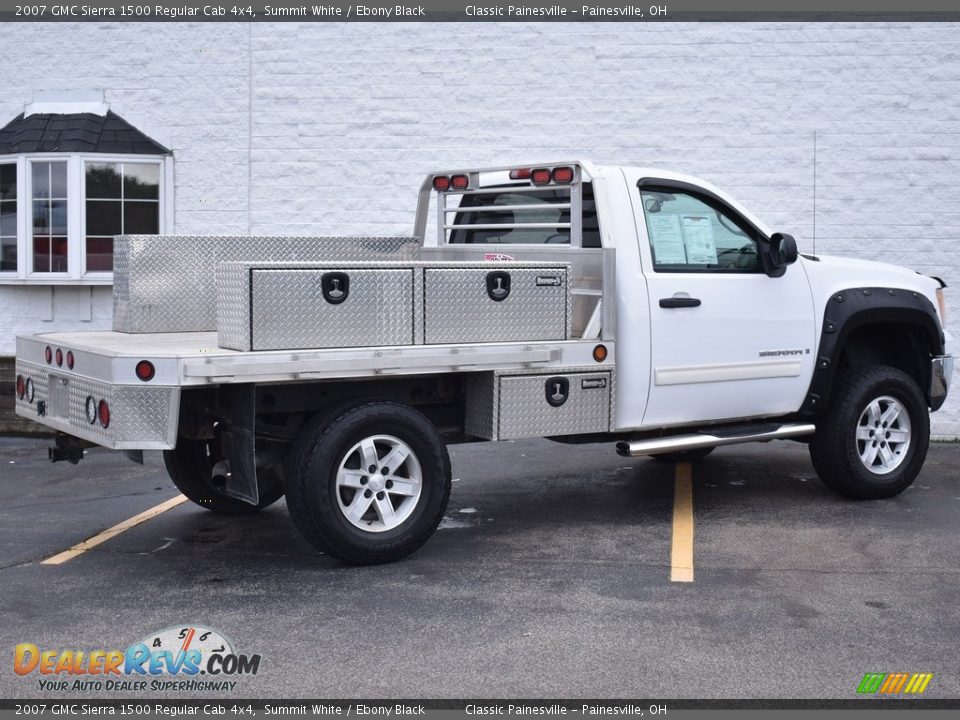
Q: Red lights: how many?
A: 11